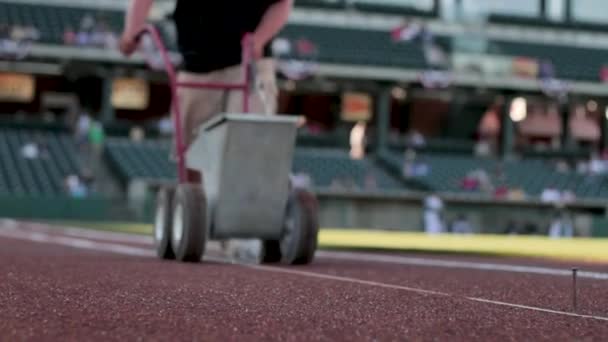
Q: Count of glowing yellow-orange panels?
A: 3